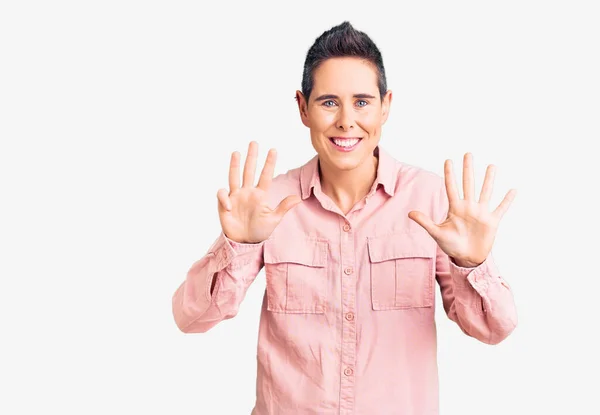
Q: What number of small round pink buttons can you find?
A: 4